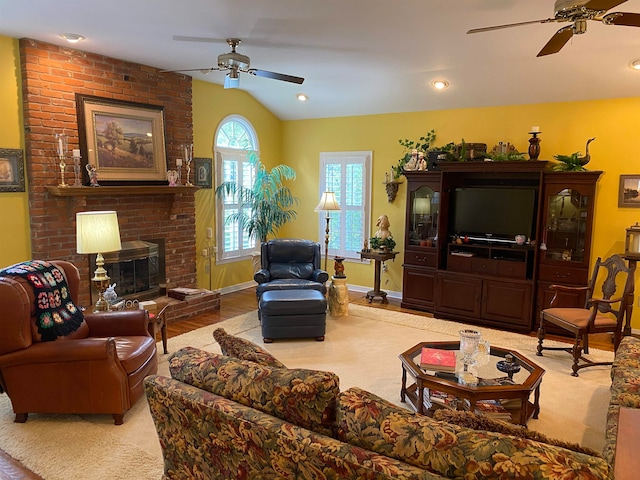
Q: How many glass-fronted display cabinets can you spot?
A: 2